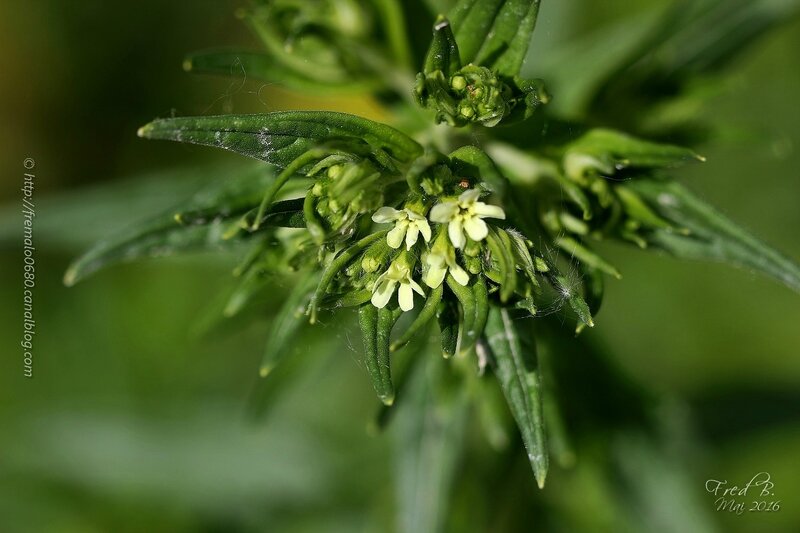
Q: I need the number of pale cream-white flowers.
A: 4